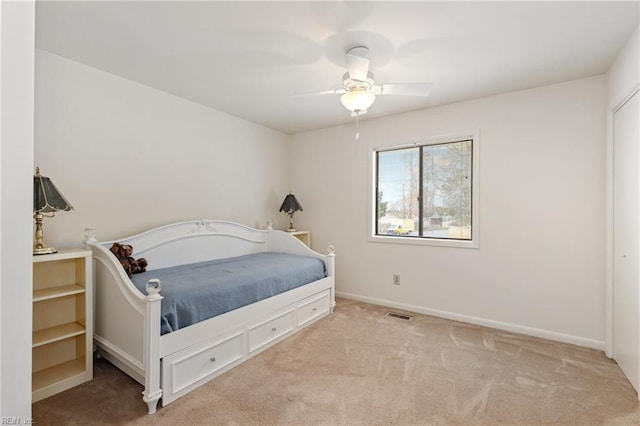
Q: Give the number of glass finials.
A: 4